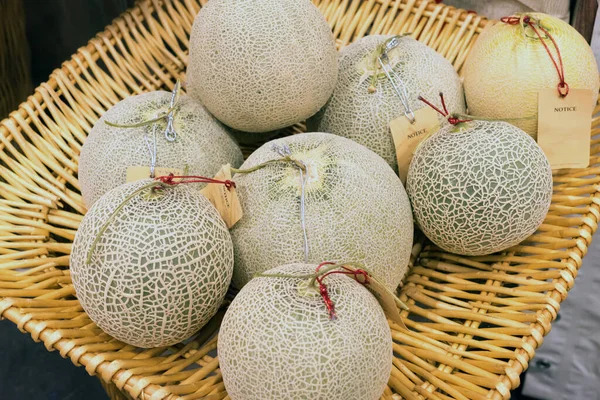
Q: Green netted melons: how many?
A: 7